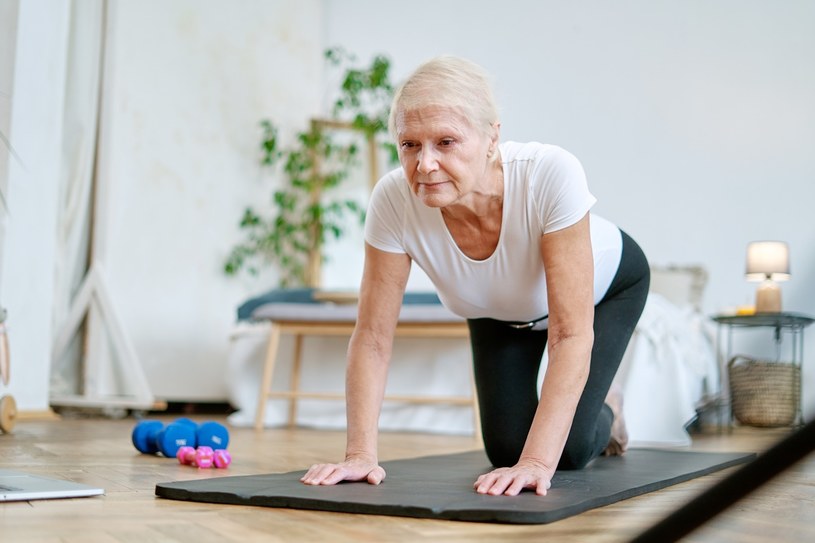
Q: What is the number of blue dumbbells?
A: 2